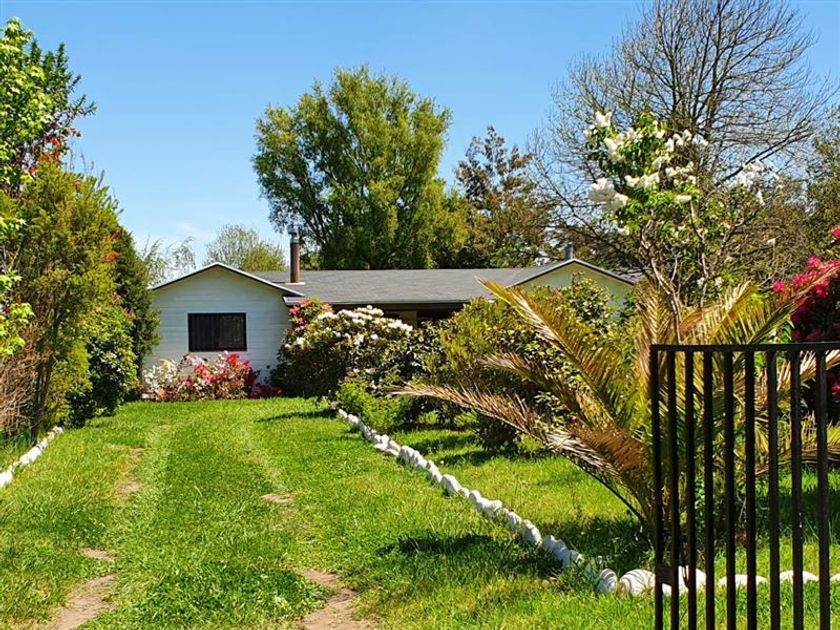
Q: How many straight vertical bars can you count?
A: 9